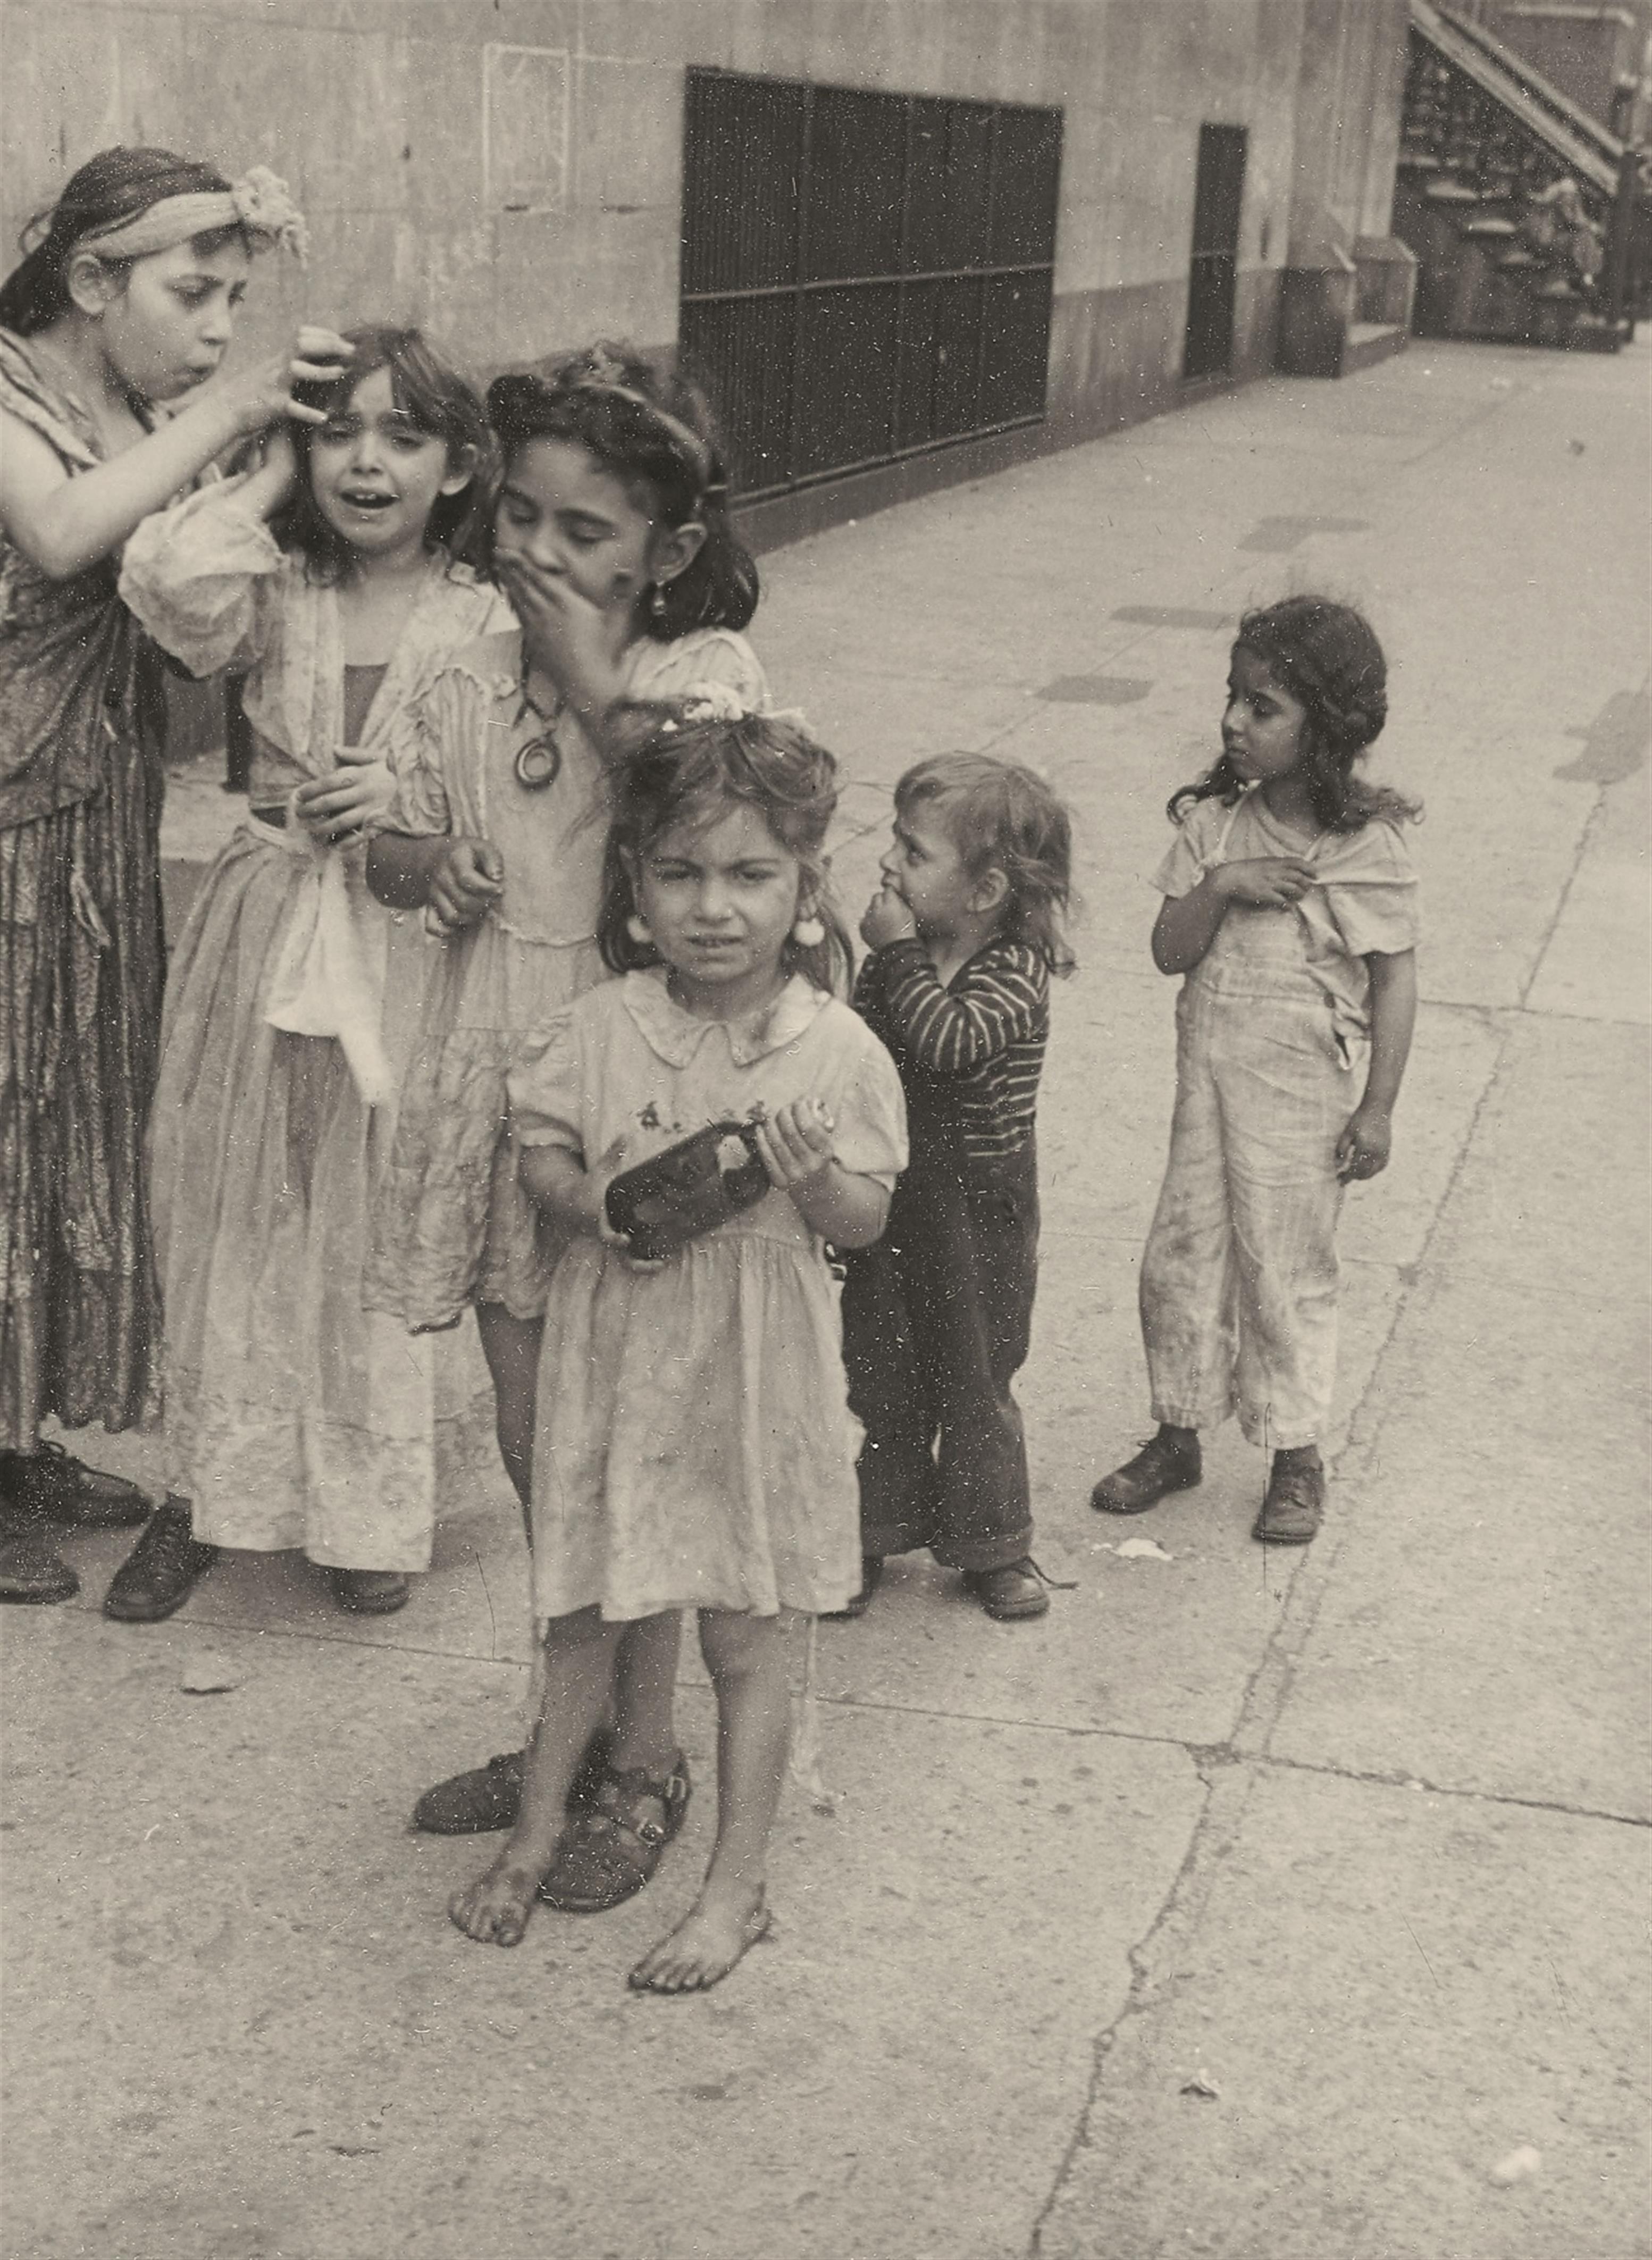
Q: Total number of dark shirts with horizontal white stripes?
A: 1